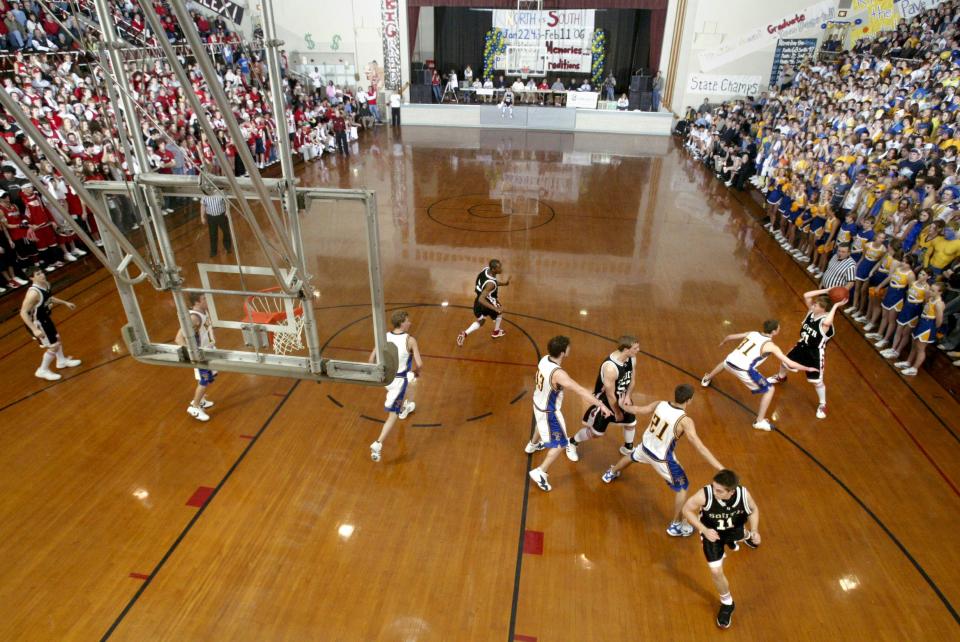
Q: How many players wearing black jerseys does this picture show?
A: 5